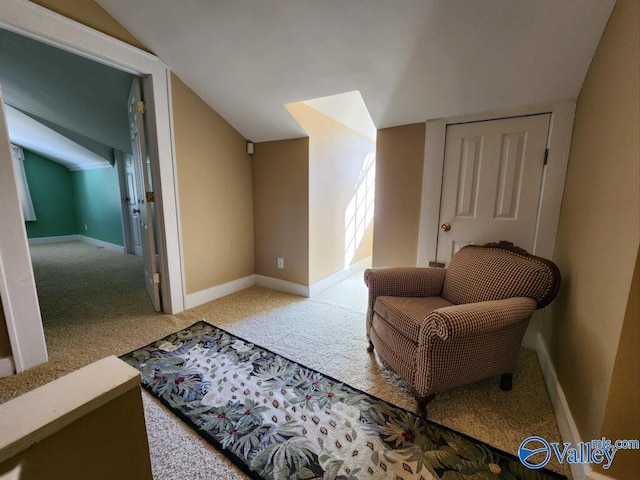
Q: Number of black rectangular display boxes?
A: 0